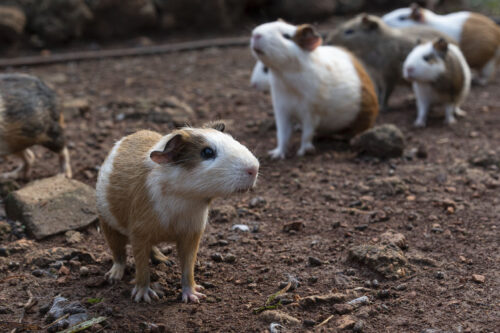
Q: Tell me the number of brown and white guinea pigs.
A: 4